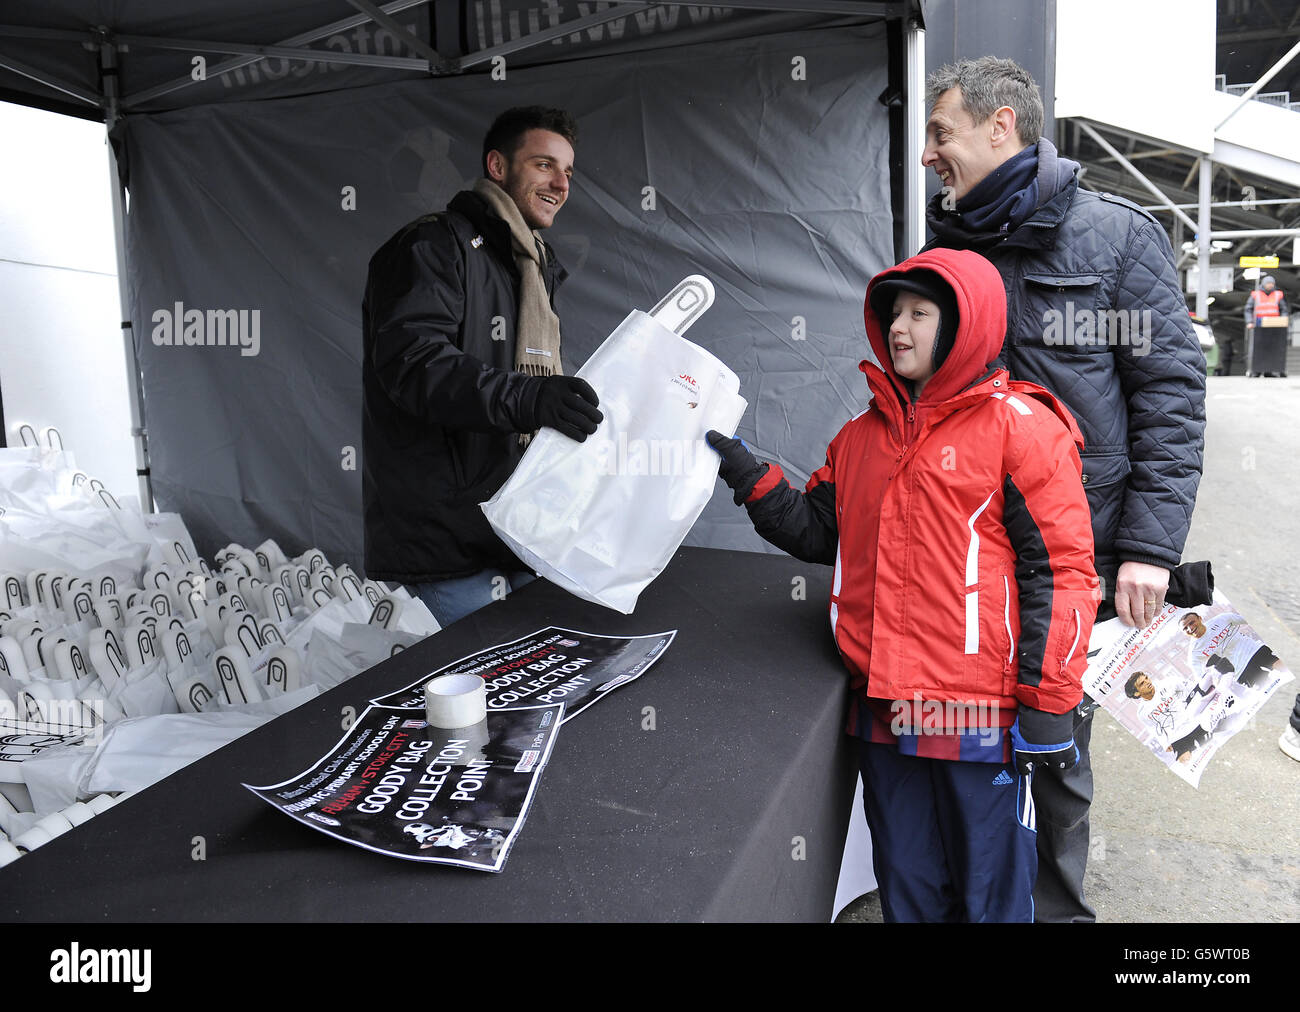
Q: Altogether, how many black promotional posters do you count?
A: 2